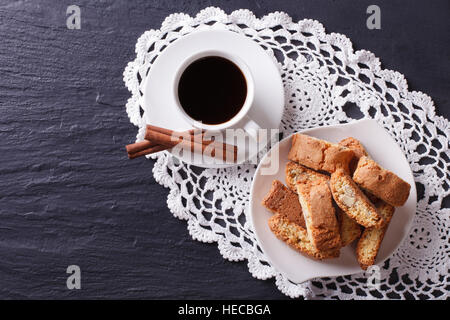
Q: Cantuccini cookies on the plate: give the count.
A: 10